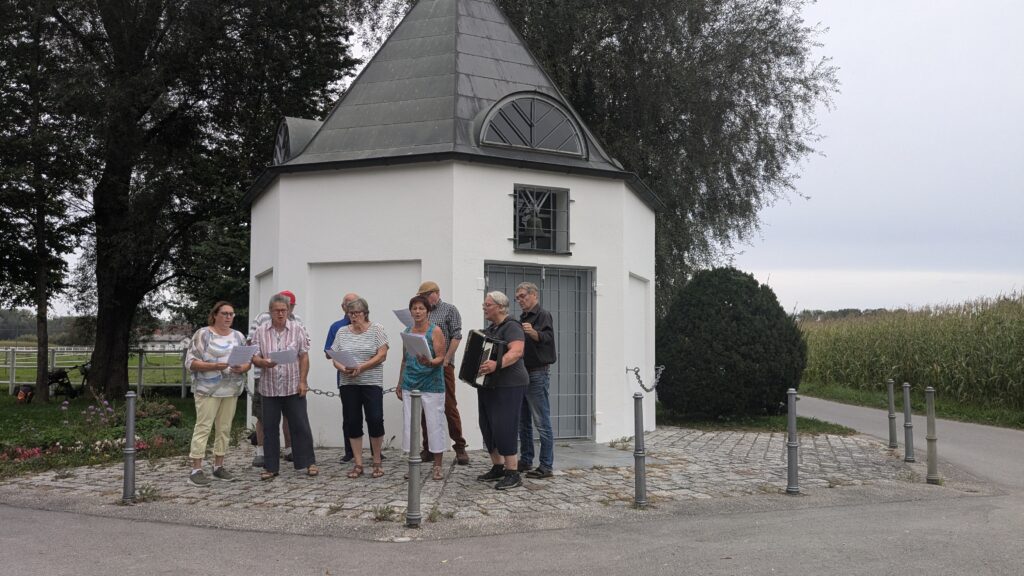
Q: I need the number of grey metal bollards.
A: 7